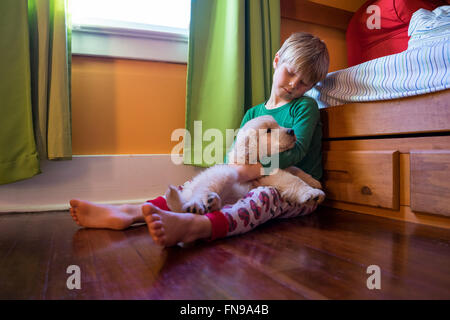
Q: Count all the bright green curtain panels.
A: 2